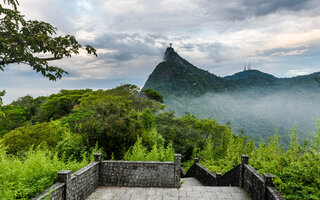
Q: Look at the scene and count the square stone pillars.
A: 7